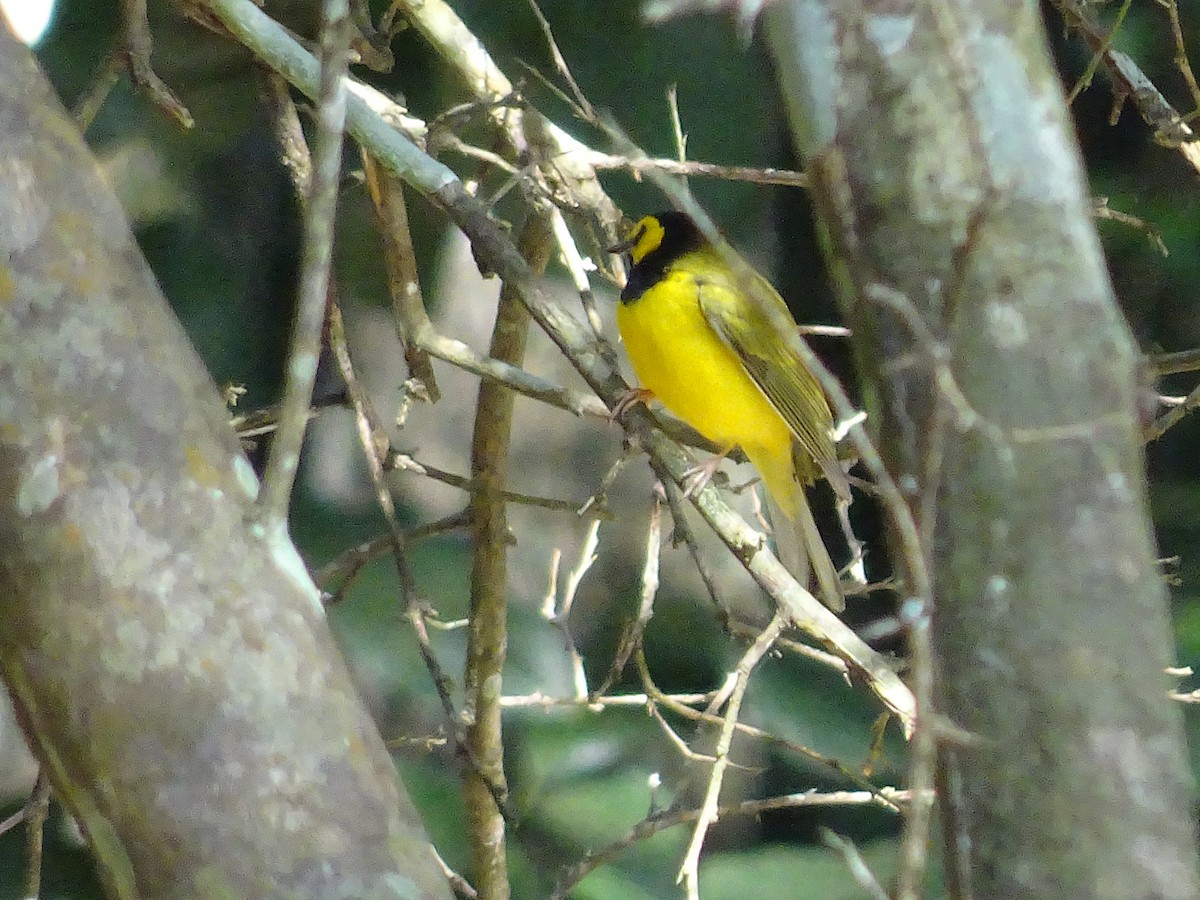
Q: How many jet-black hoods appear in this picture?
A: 1